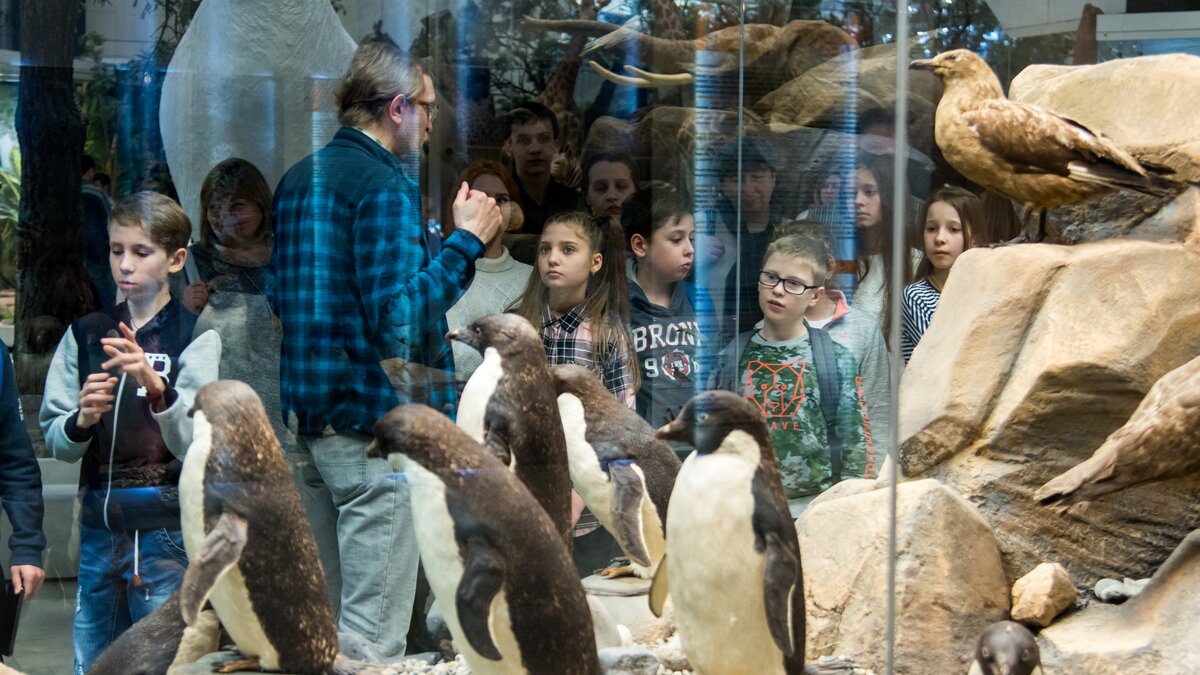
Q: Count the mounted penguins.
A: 7